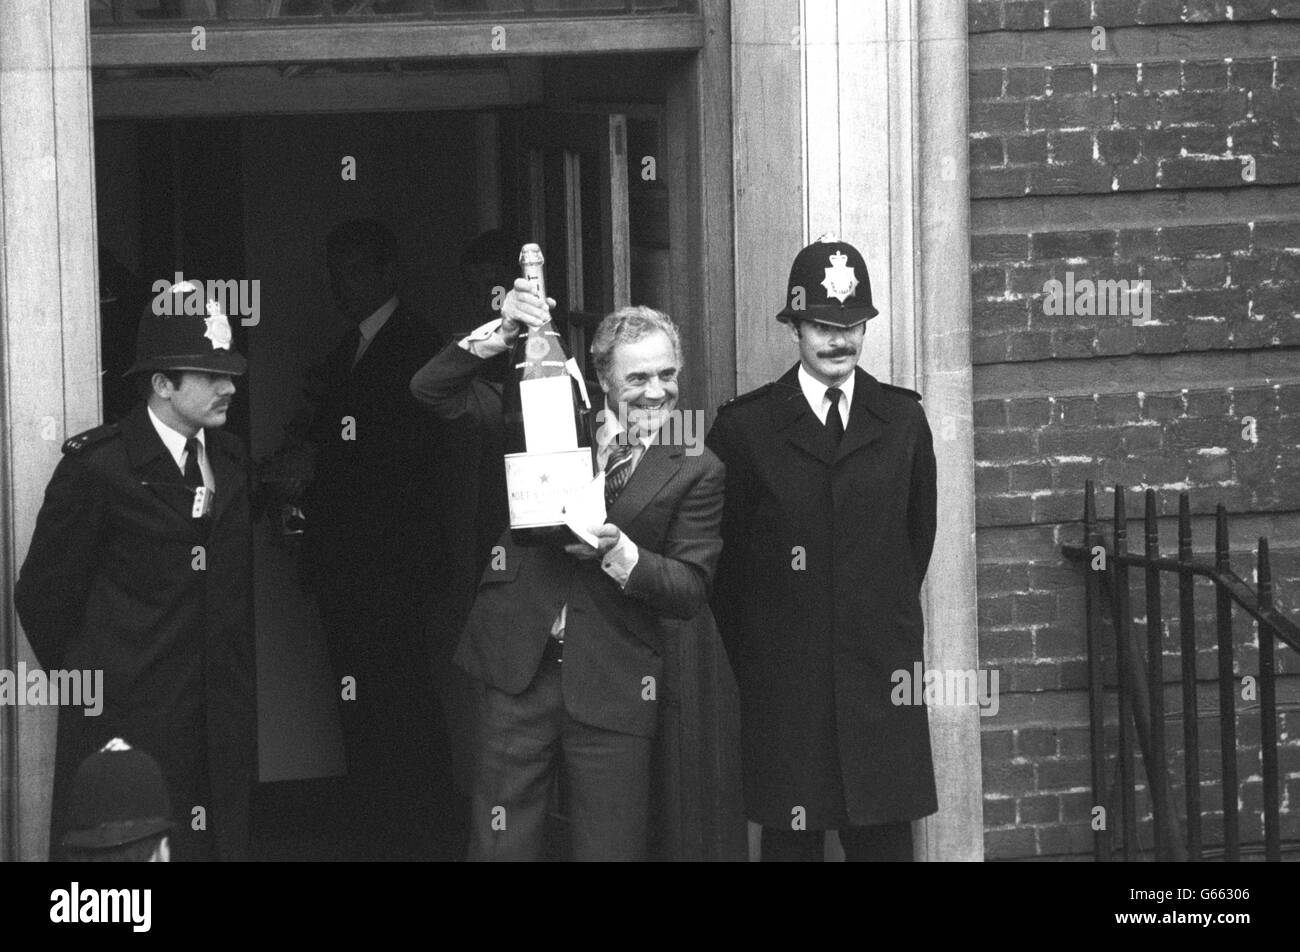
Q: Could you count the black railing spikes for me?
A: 6